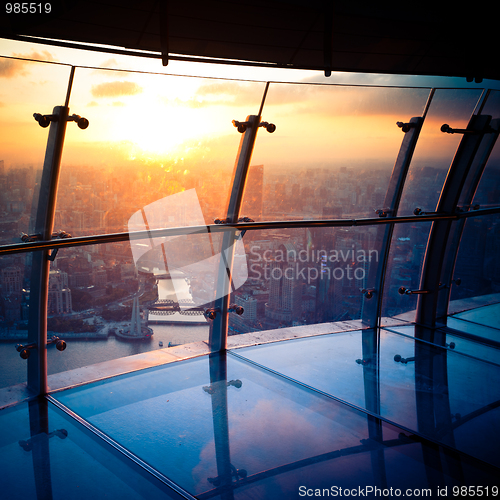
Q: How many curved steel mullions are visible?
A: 5